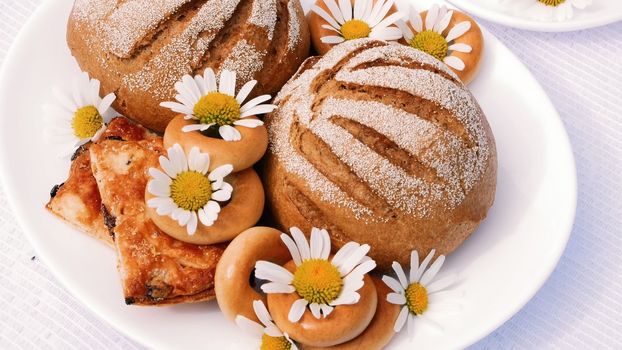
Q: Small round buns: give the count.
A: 7